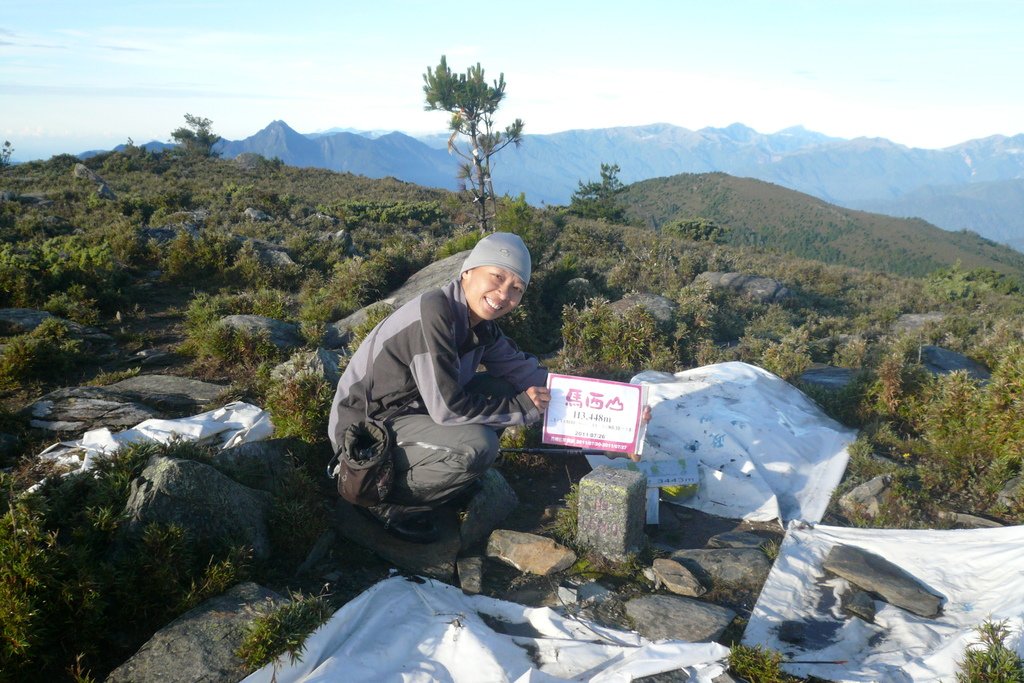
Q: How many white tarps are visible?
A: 4